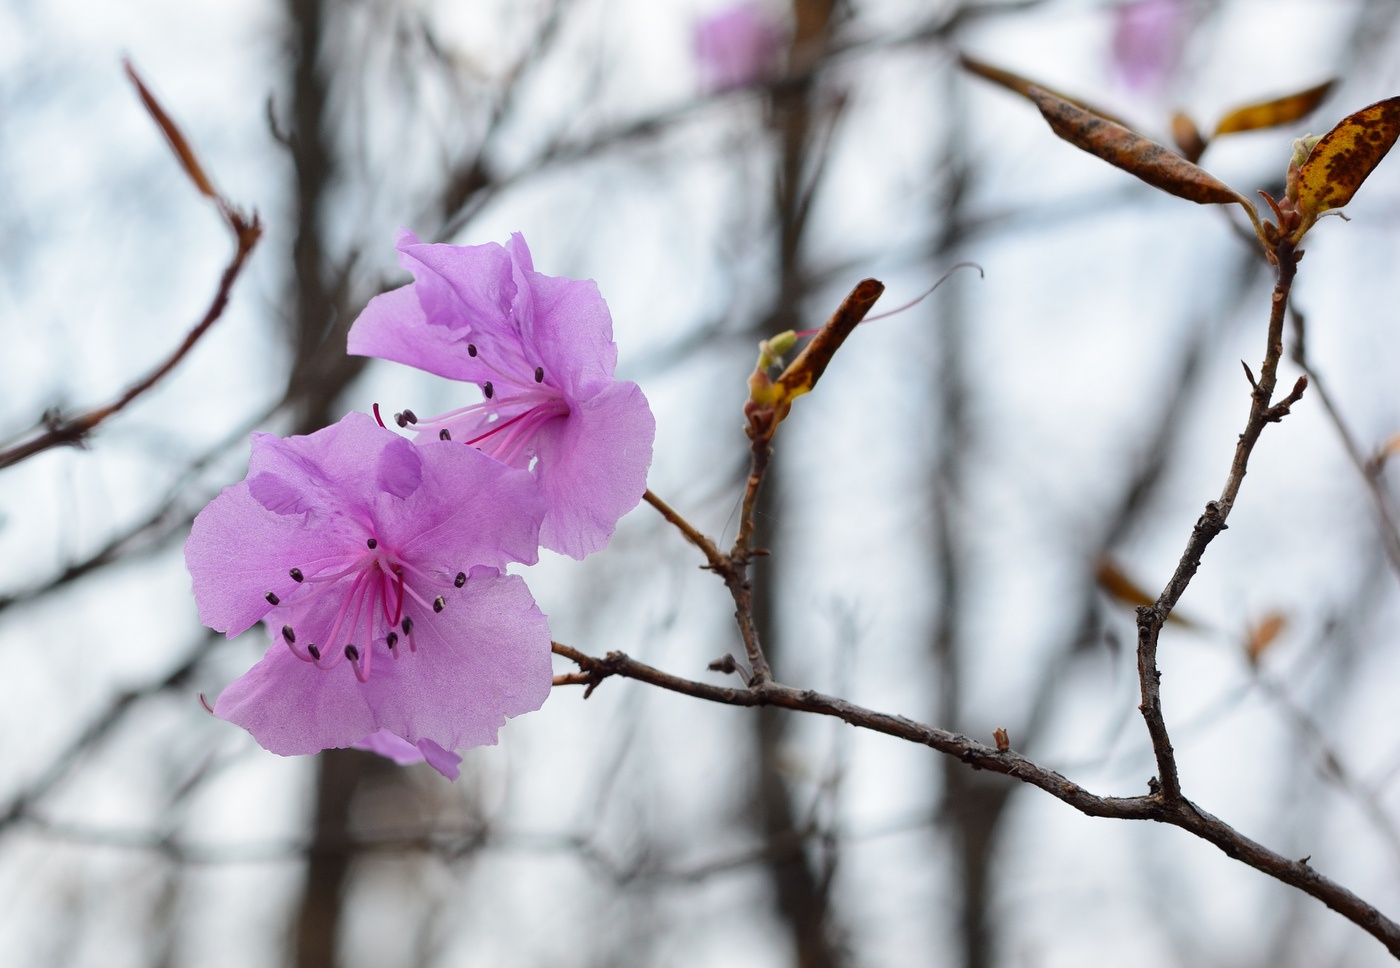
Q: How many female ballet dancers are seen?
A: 0